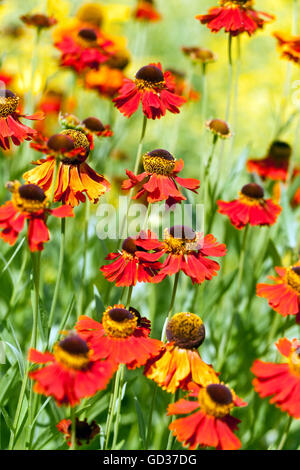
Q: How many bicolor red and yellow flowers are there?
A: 2